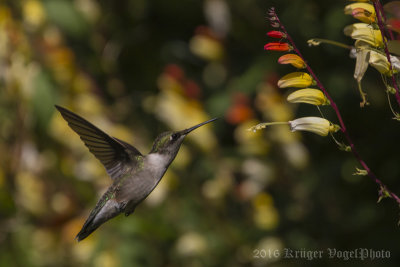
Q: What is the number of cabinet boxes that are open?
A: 0